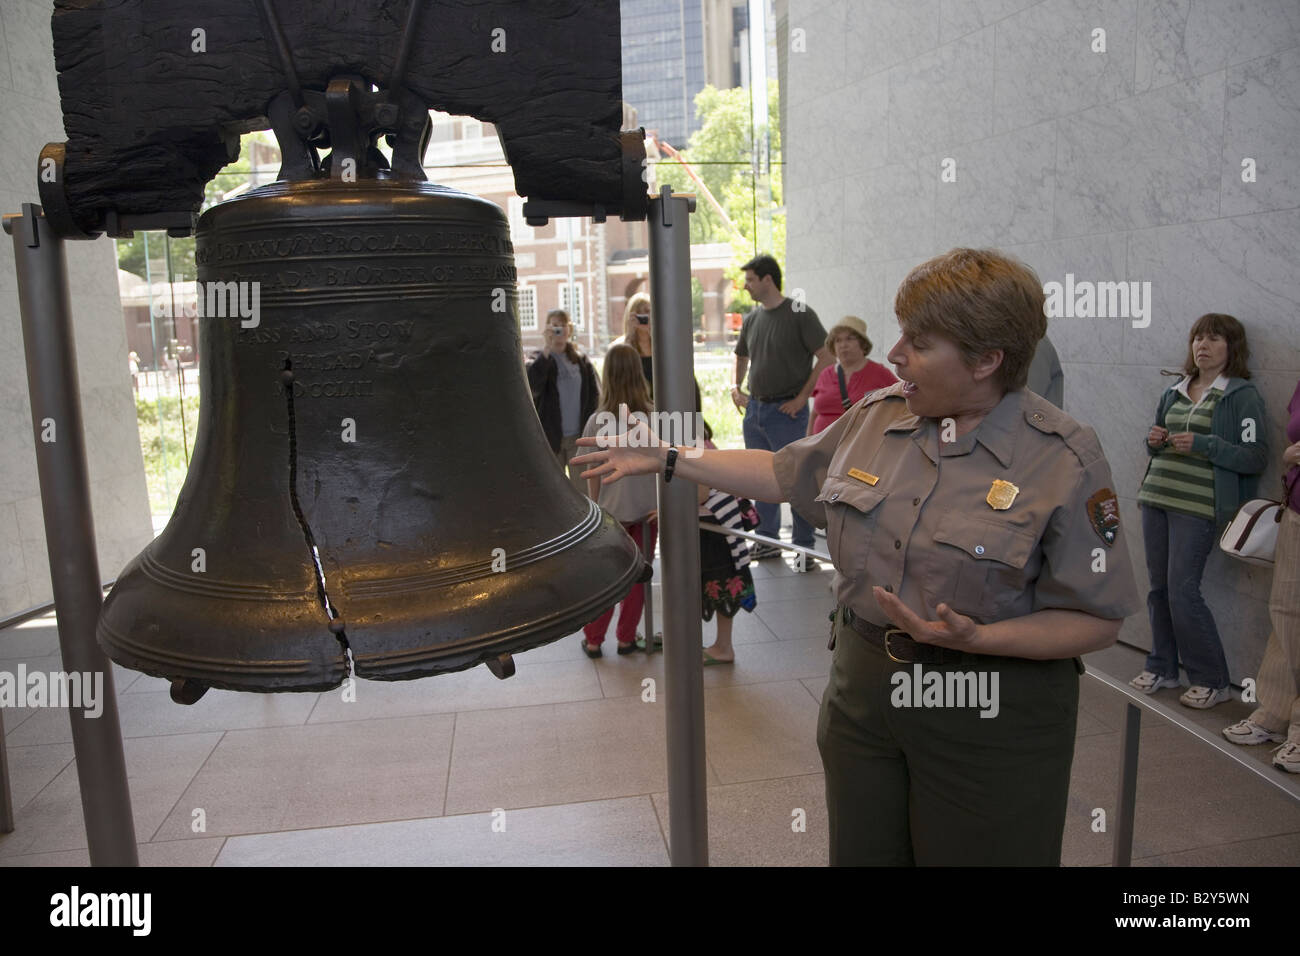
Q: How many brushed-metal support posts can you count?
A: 2